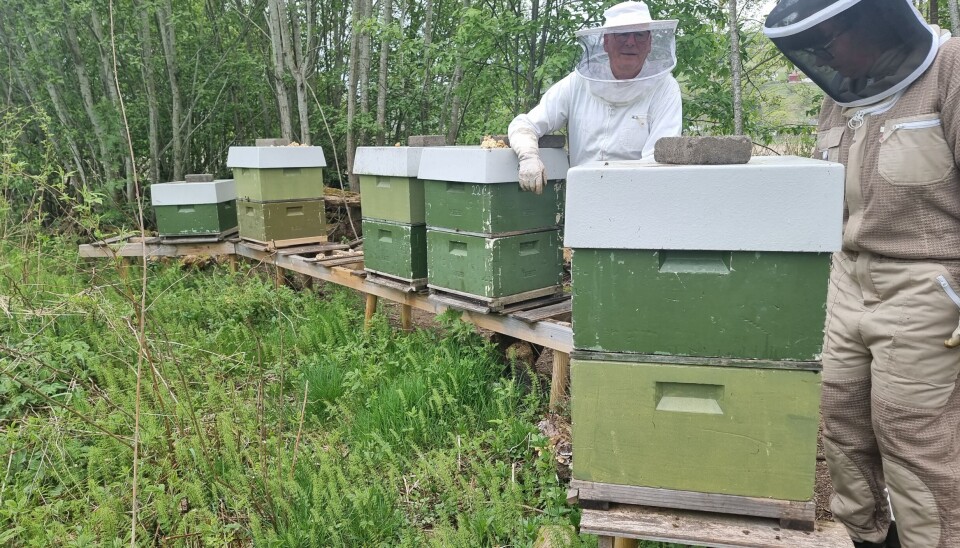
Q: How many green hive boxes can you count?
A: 9